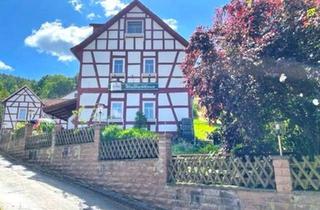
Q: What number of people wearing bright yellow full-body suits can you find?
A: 0